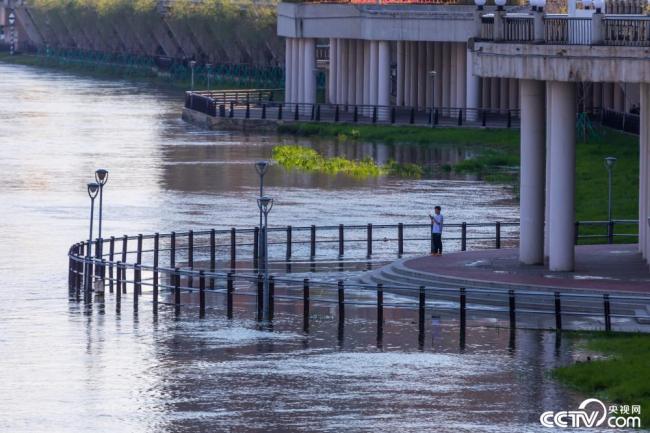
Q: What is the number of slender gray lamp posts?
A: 8